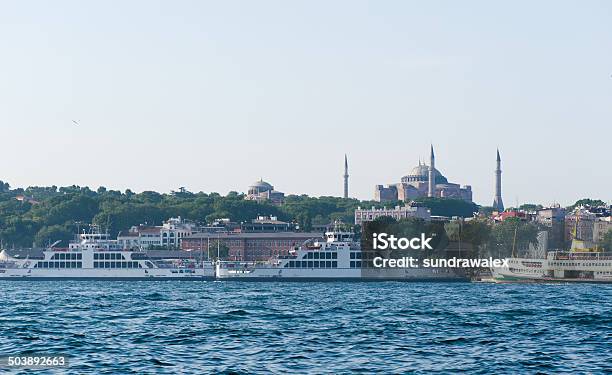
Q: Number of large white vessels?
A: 3